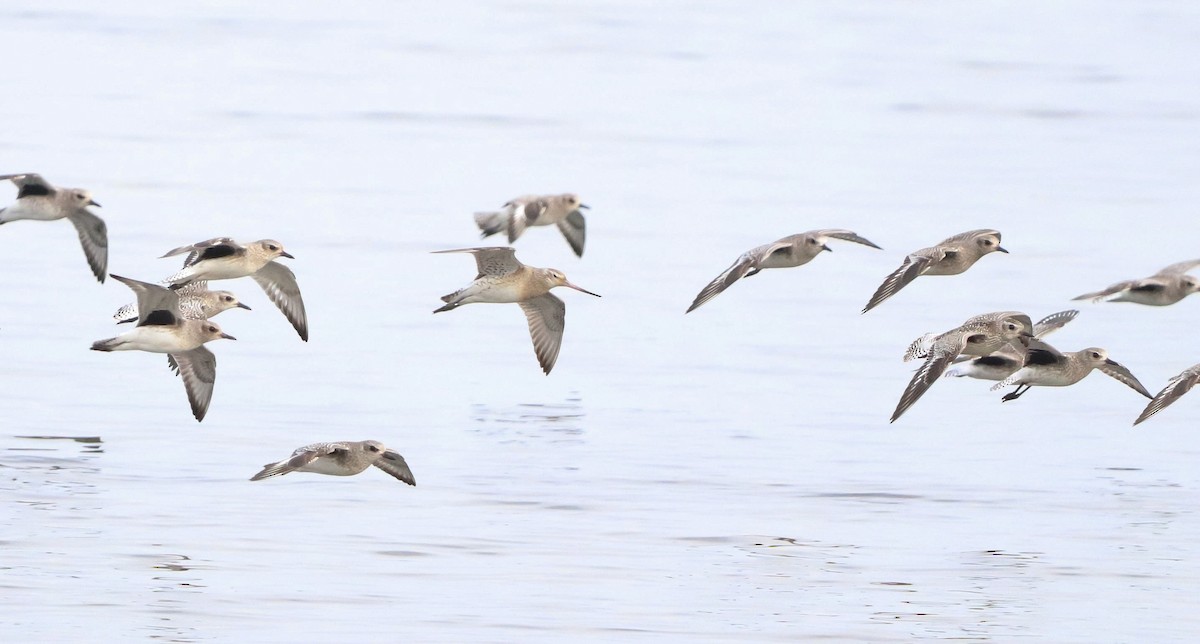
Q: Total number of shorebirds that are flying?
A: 14